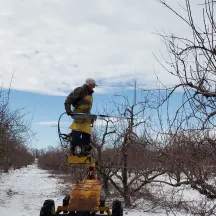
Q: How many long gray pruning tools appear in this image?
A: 1